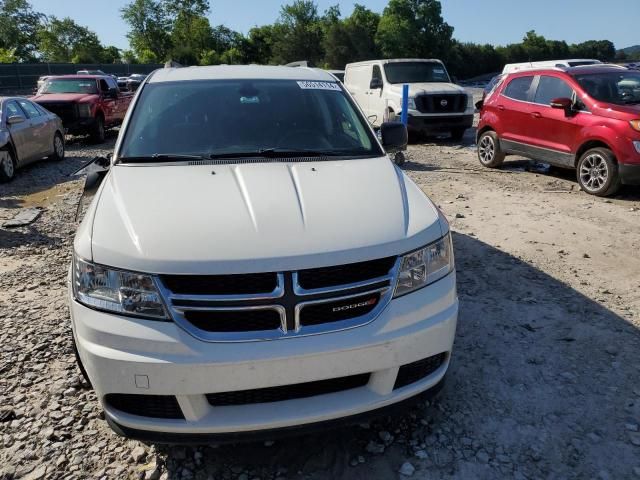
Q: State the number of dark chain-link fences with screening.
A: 1